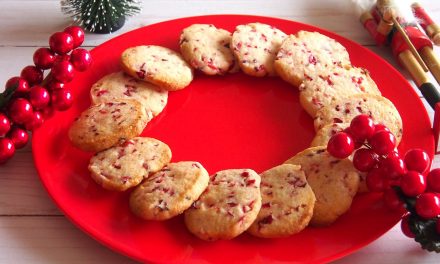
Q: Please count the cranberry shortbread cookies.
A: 14